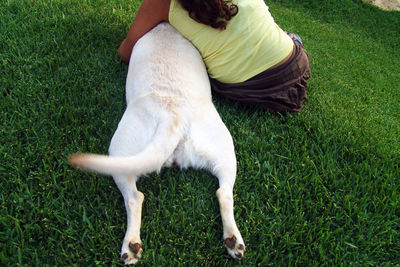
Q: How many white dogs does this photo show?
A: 1